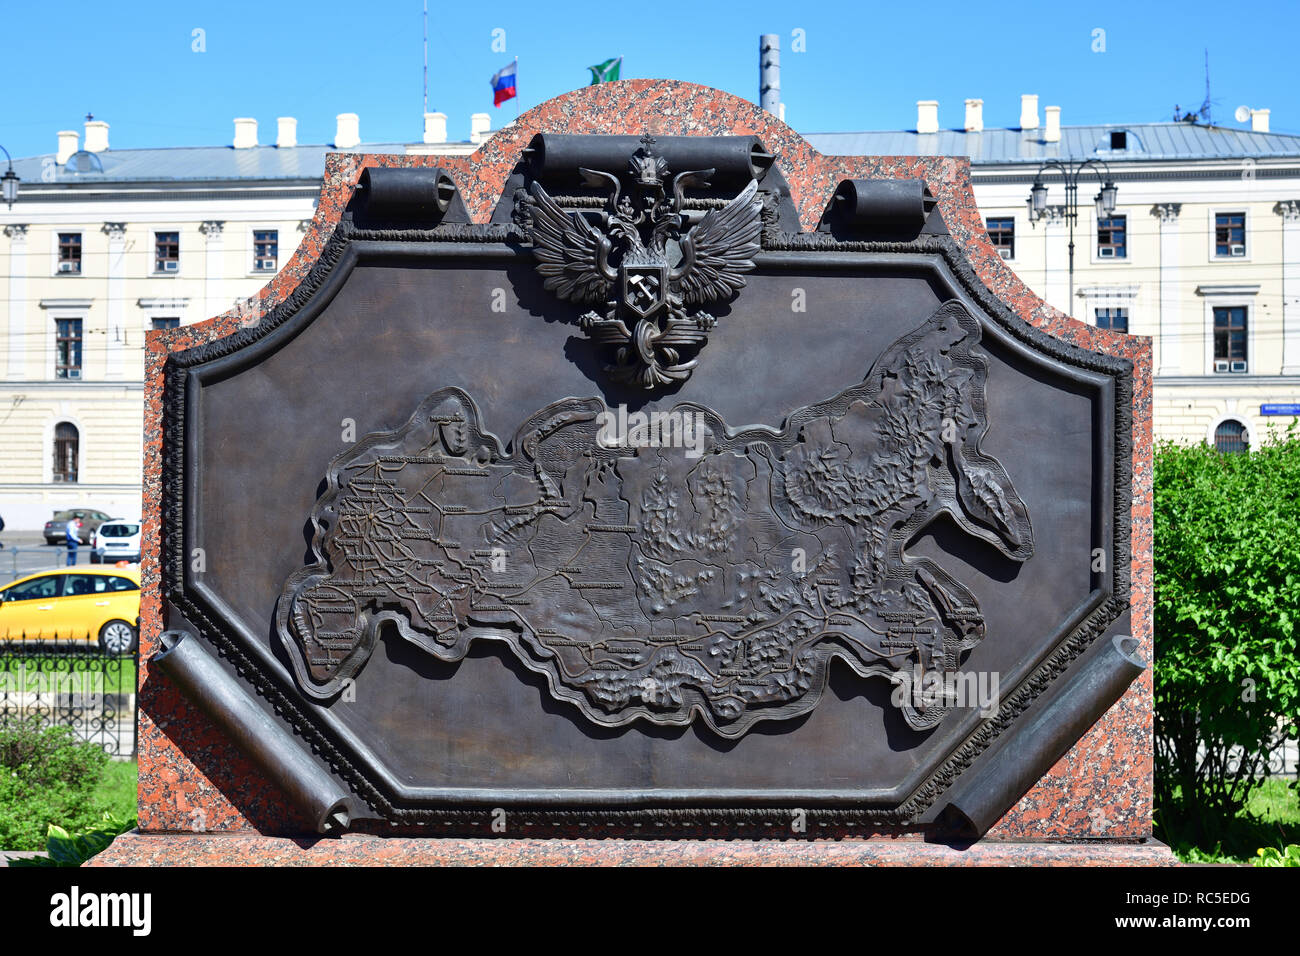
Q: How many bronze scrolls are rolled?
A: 5